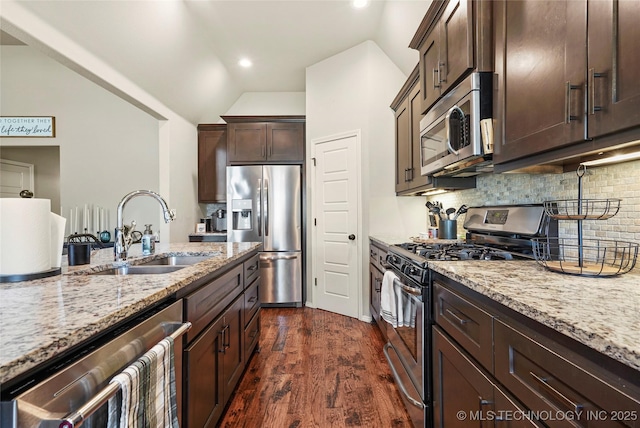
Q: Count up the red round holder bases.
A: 0